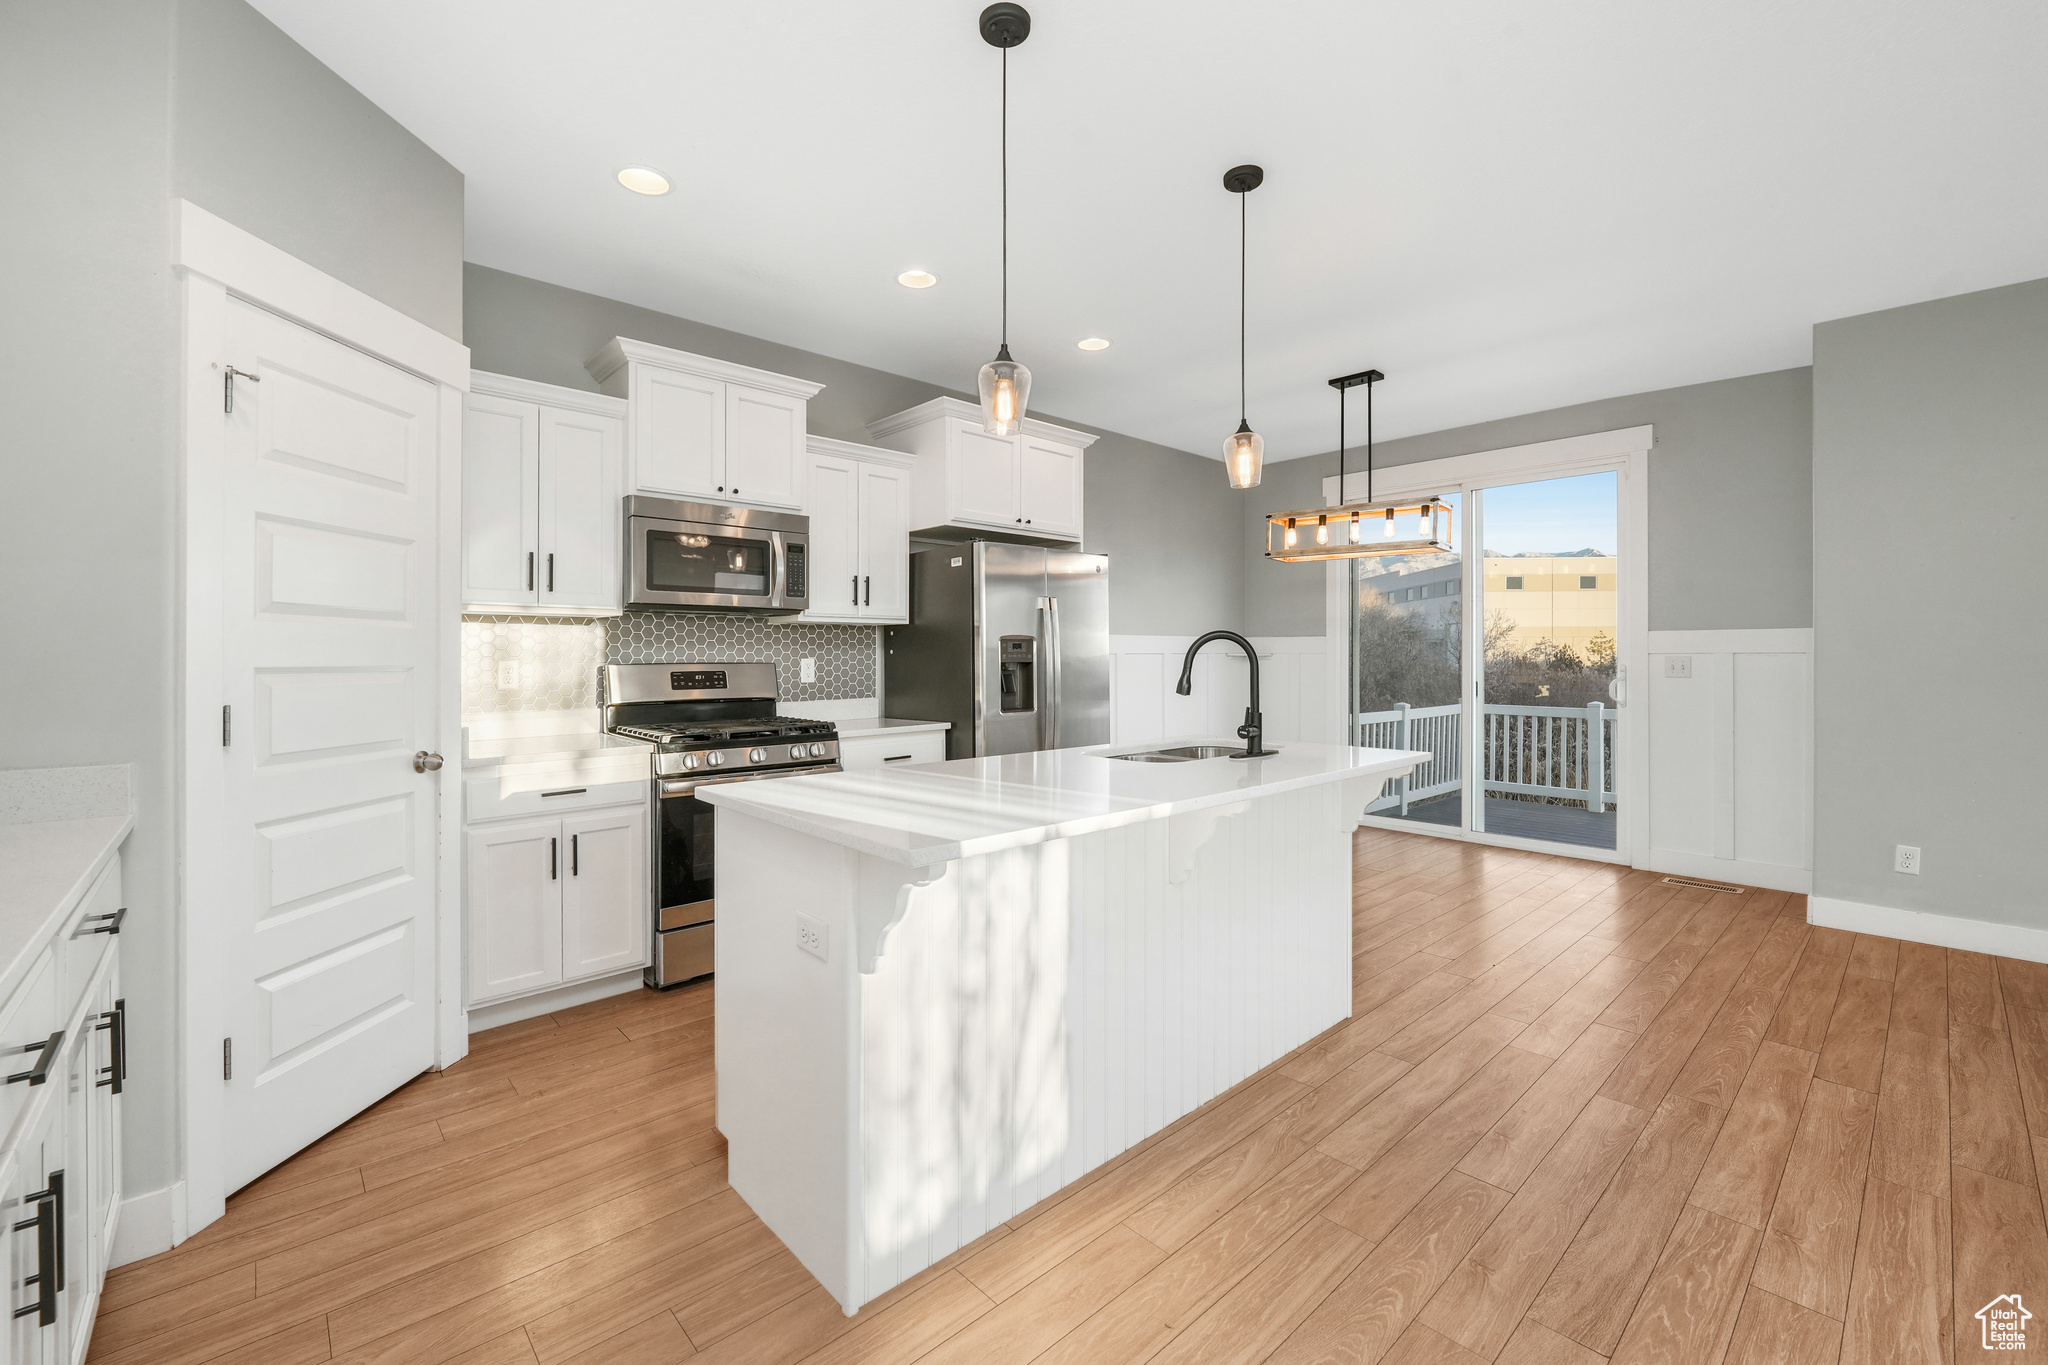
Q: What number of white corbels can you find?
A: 3